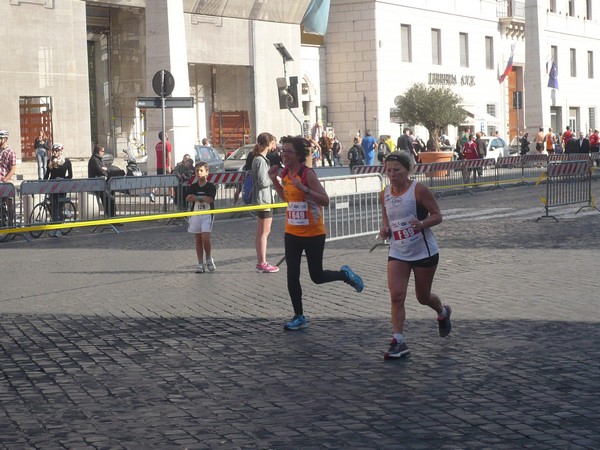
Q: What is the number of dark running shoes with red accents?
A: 2